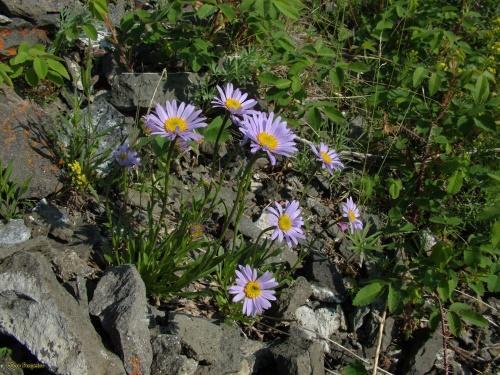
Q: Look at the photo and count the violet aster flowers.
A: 8